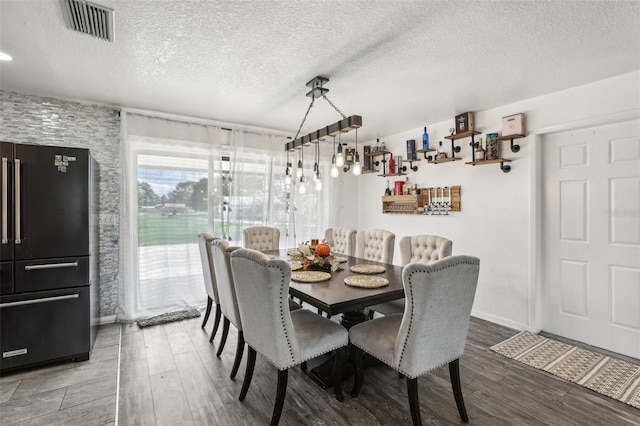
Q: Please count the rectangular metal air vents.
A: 1